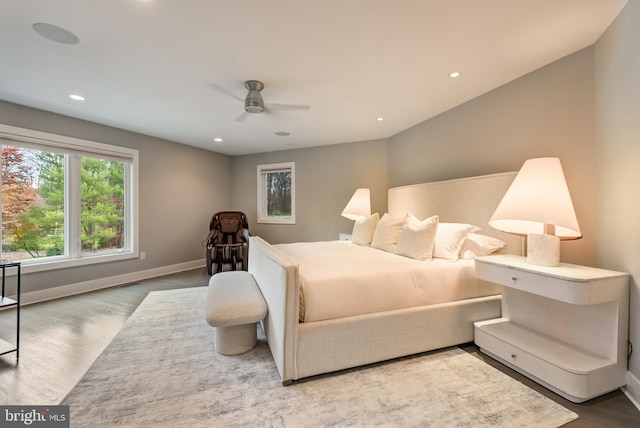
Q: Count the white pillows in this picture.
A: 5